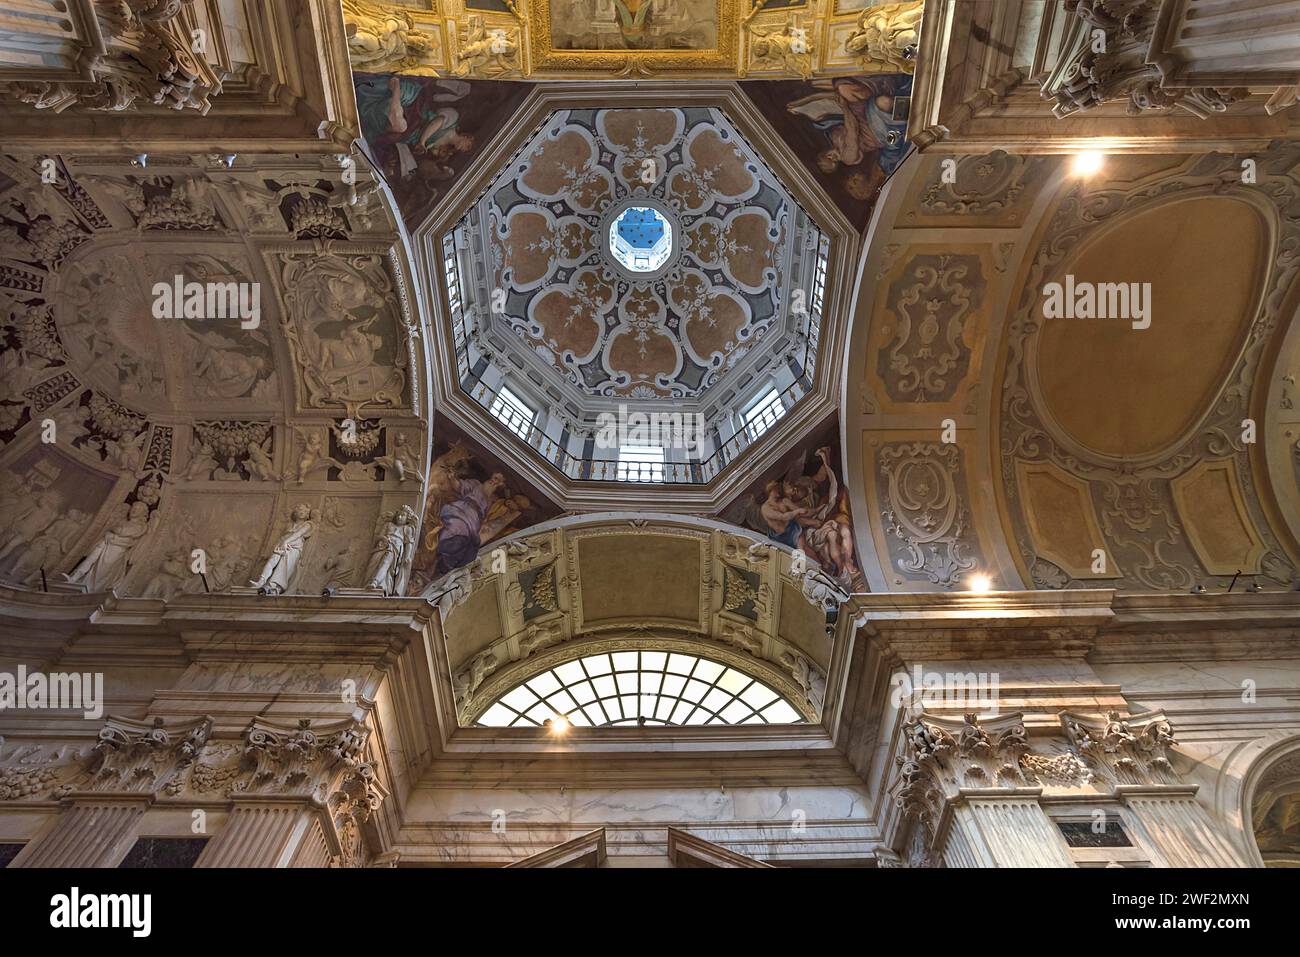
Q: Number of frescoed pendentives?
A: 4